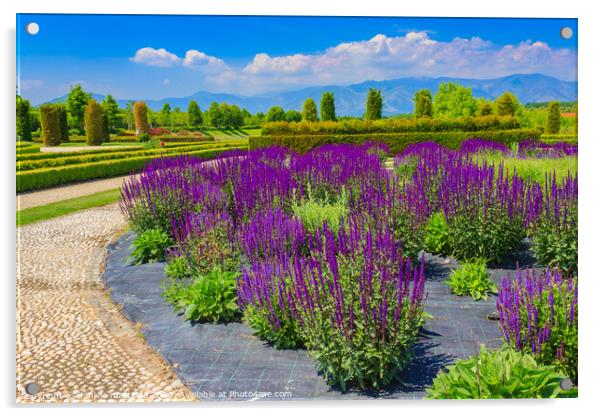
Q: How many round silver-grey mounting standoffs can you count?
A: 4